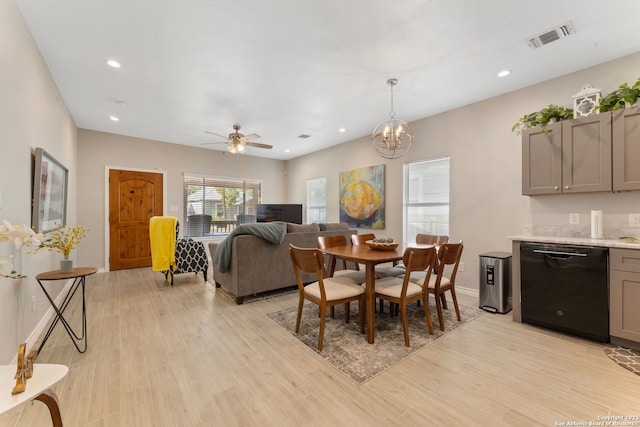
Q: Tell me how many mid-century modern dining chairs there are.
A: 6